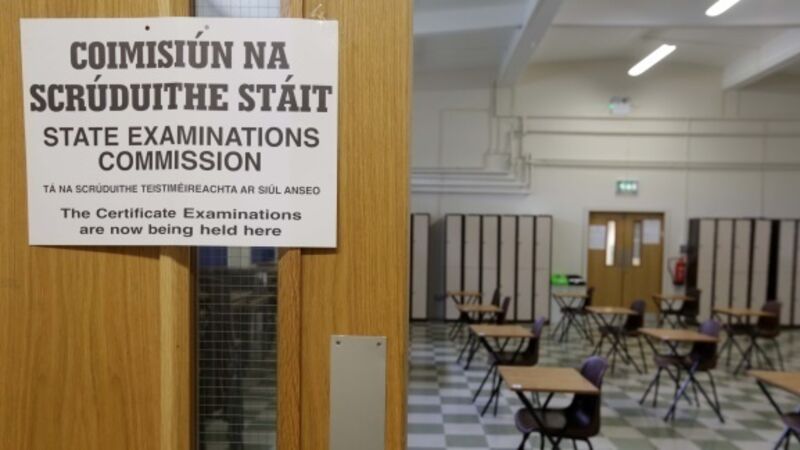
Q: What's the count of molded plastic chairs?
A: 10